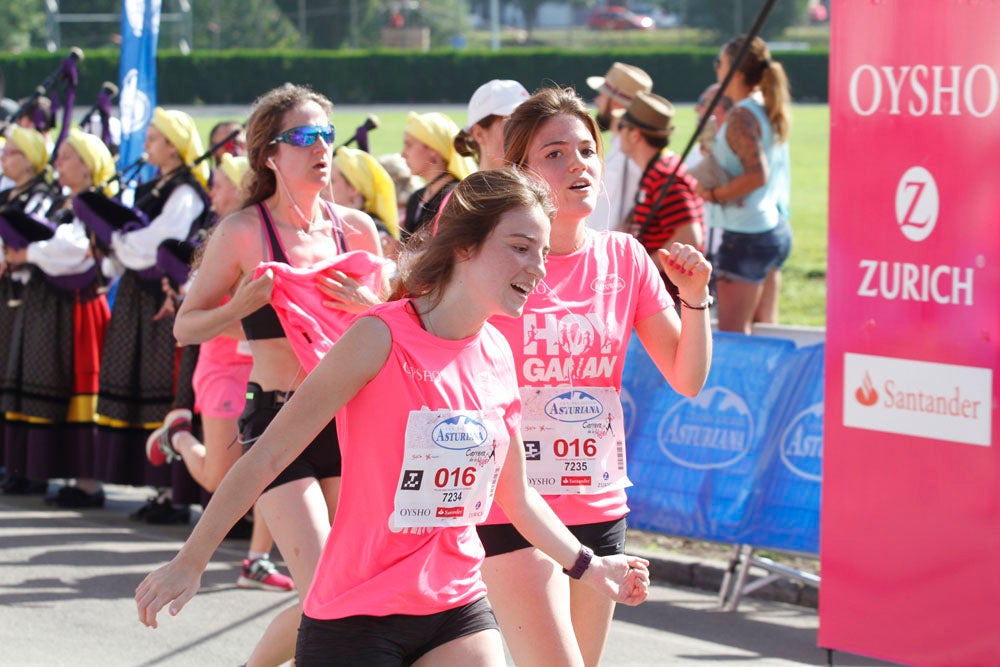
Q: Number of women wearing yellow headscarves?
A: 6